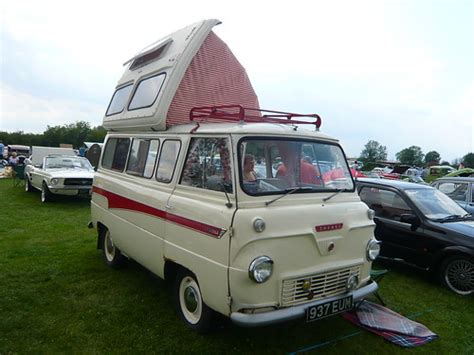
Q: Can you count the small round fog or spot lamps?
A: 1